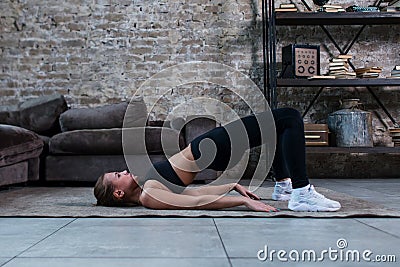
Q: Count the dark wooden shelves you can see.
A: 3